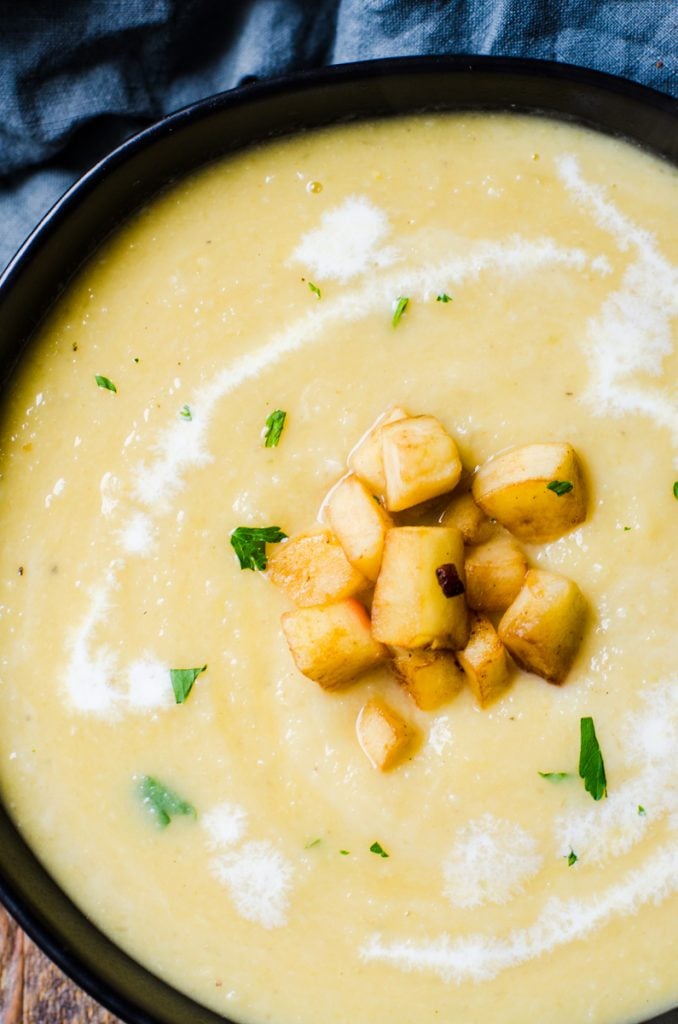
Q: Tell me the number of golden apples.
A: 13